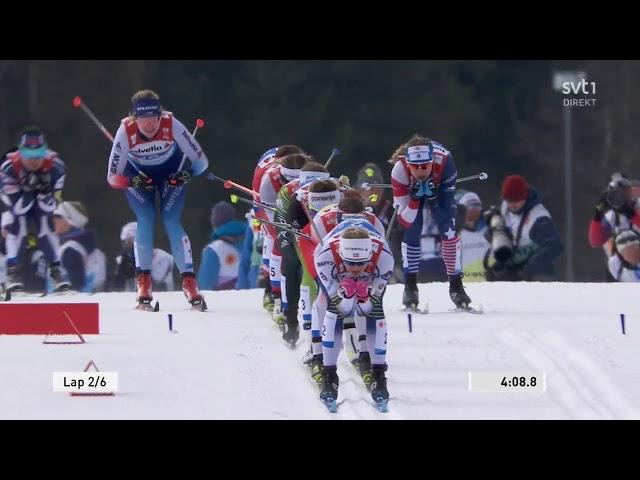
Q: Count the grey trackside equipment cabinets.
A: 0